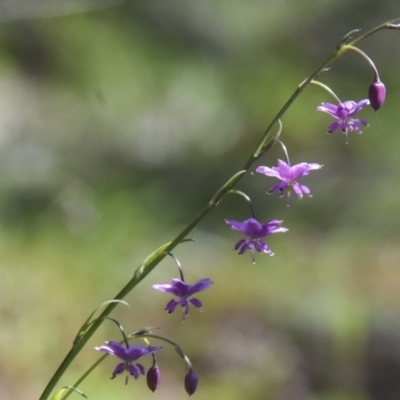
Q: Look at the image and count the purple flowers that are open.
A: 5